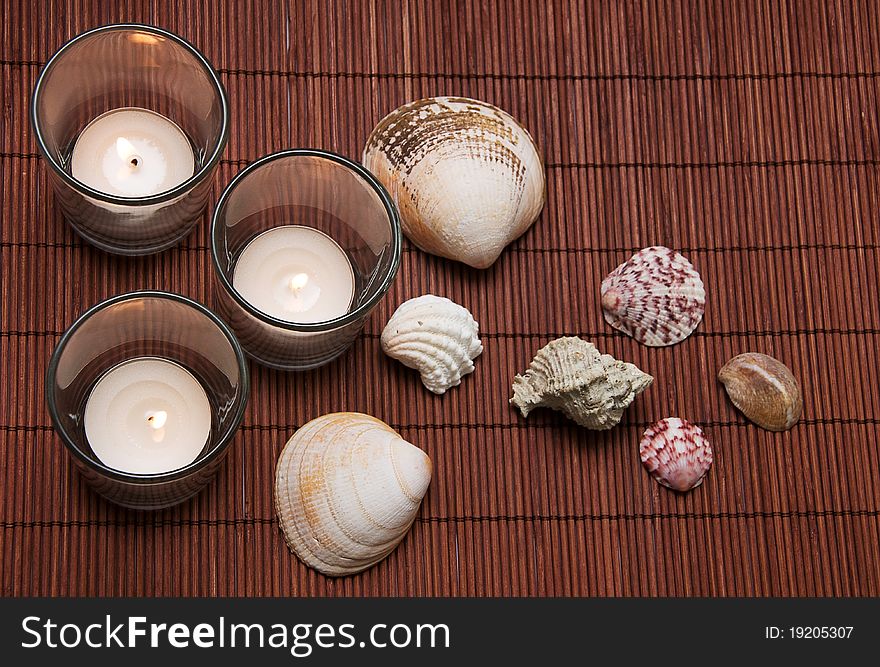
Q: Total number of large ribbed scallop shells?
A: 2